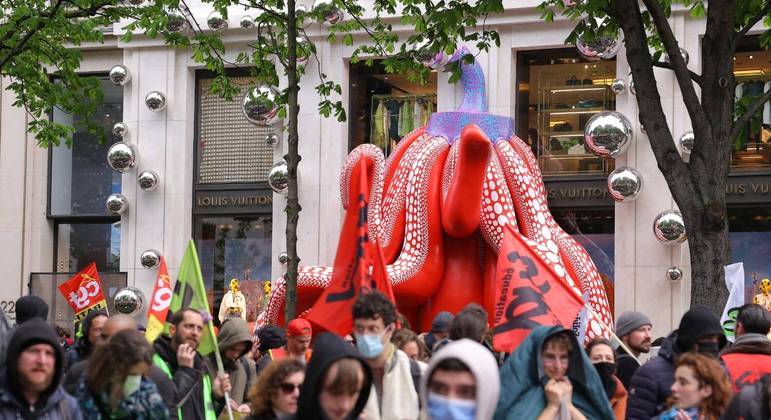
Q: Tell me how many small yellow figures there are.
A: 3